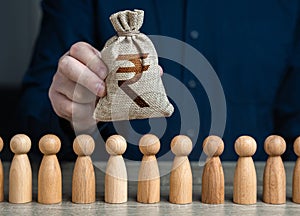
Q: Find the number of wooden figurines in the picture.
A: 11